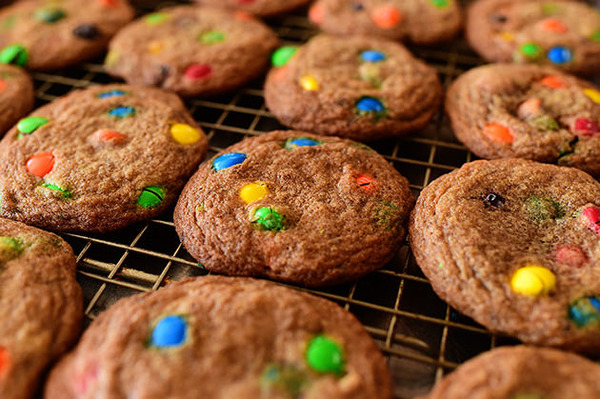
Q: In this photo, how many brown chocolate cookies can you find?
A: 14